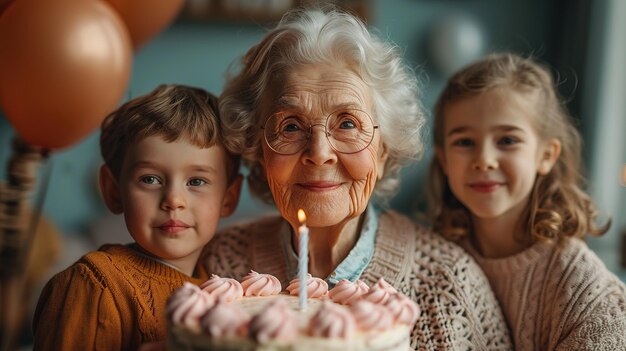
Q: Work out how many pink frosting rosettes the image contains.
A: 11